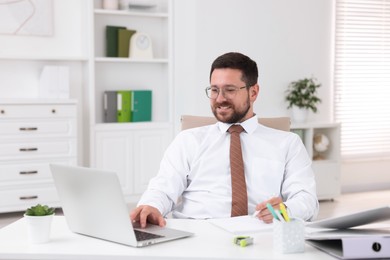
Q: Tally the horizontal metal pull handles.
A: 4